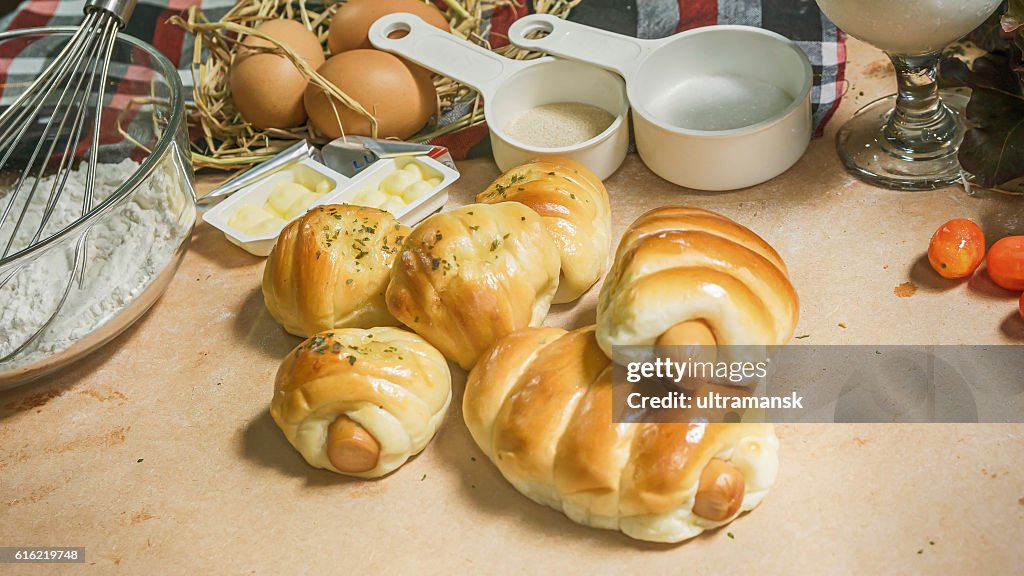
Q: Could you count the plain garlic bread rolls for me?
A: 3